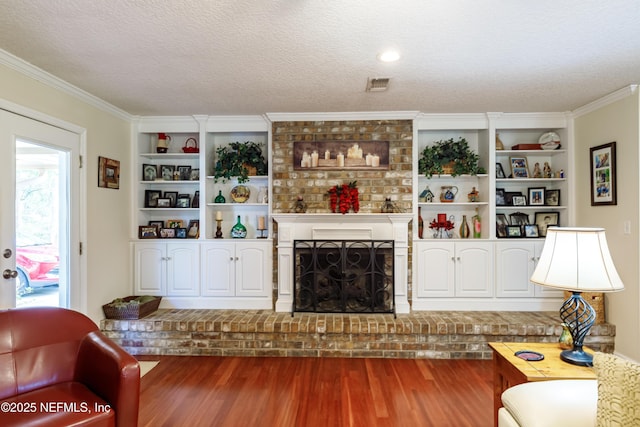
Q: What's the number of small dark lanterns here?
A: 2